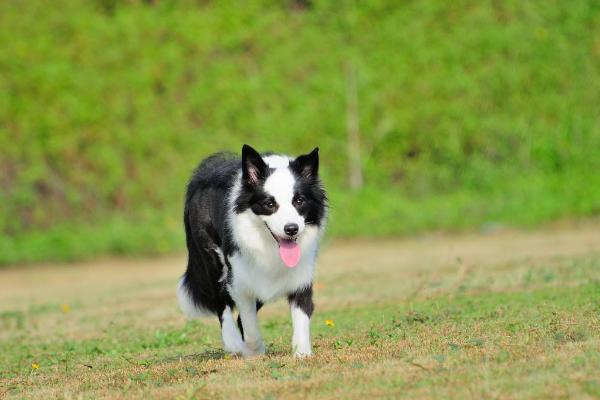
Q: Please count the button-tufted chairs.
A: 0